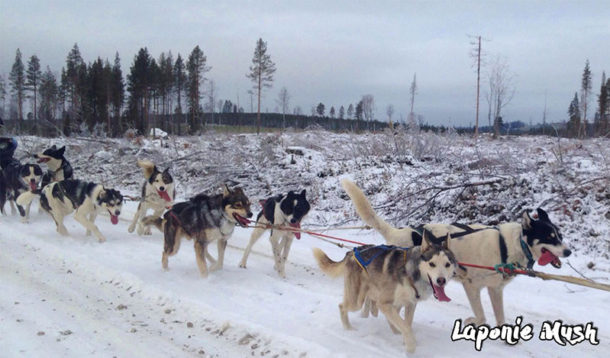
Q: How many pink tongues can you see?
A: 8